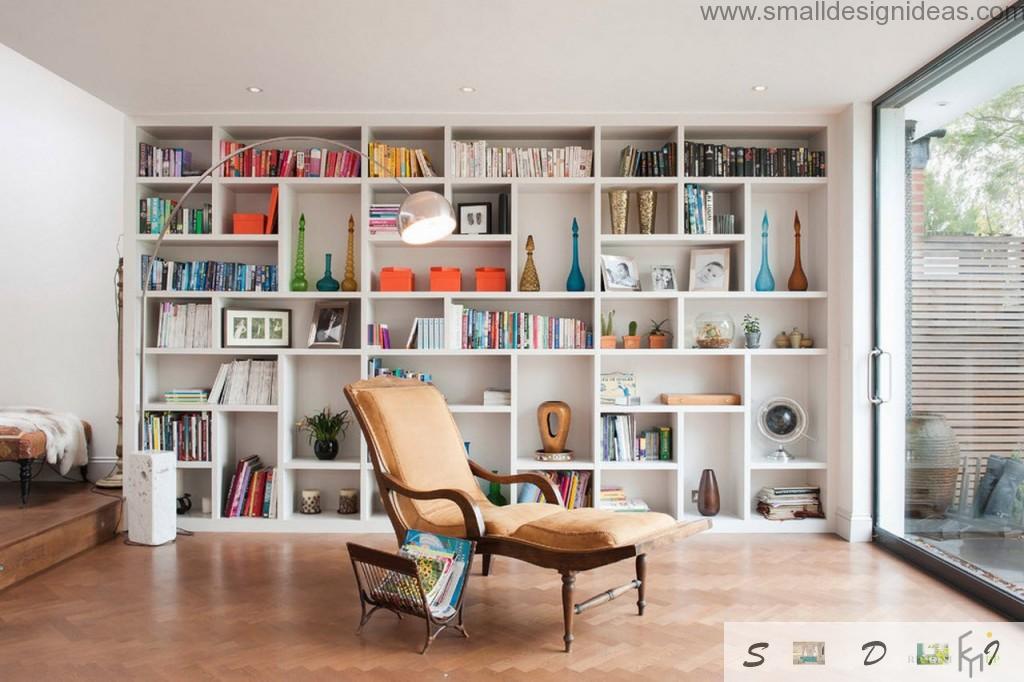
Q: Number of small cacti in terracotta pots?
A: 3